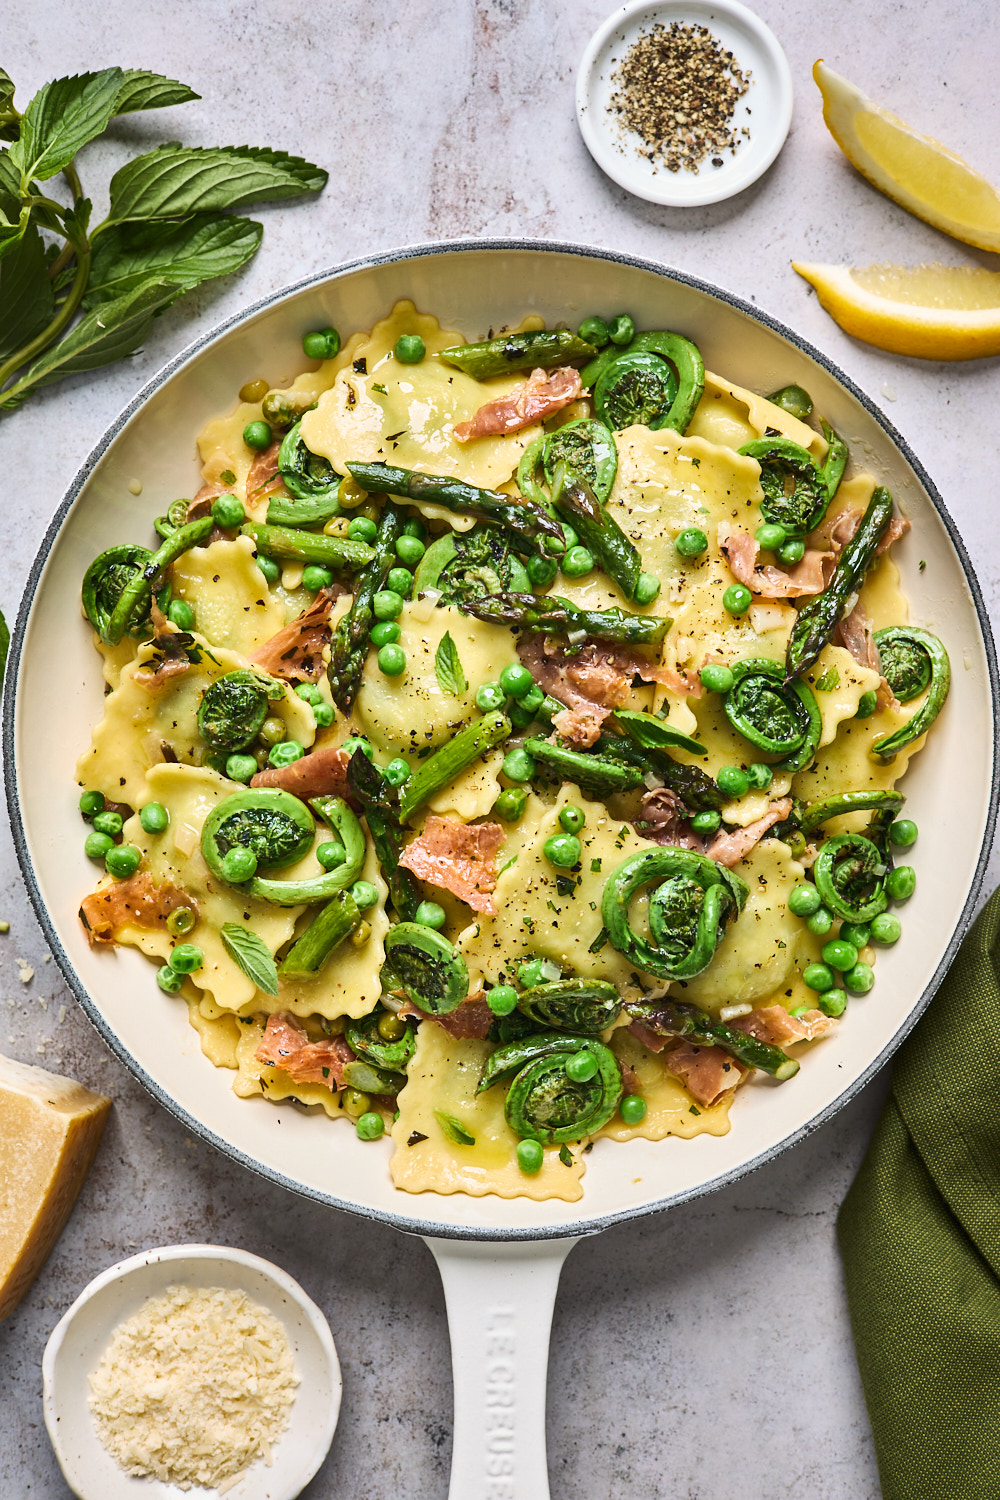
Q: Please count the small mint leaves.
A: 4